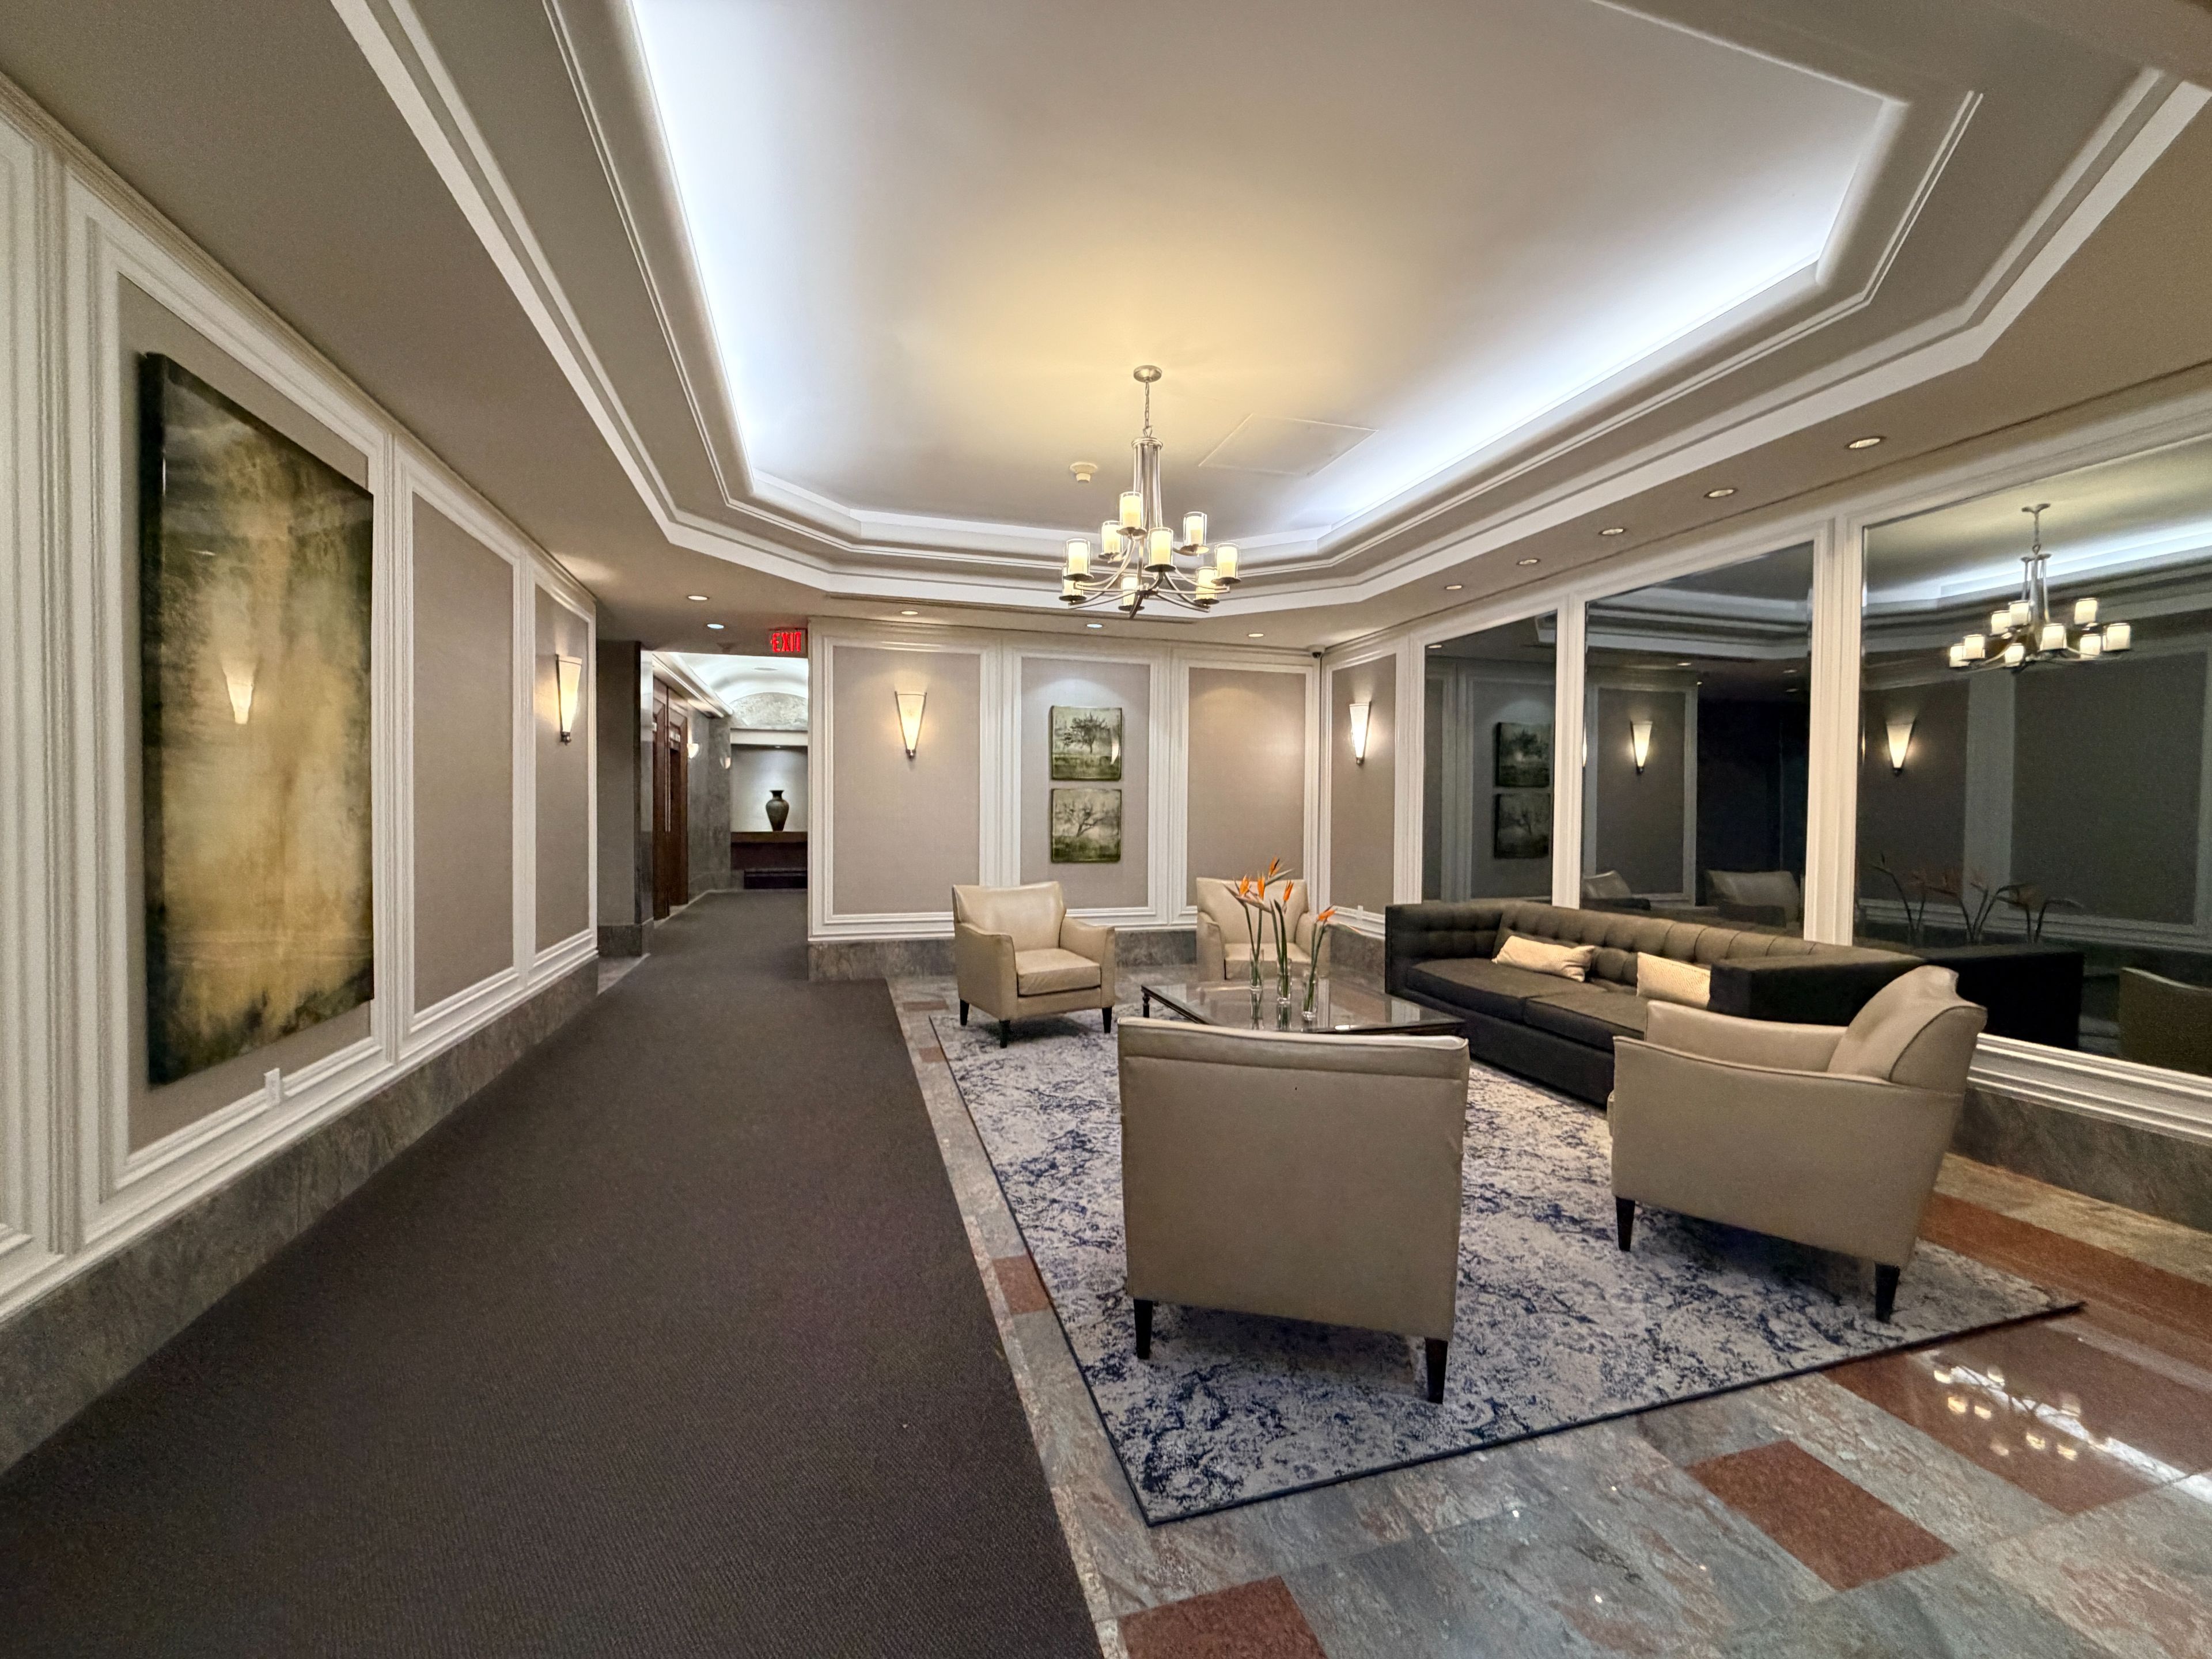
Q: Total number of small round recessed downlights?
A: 10